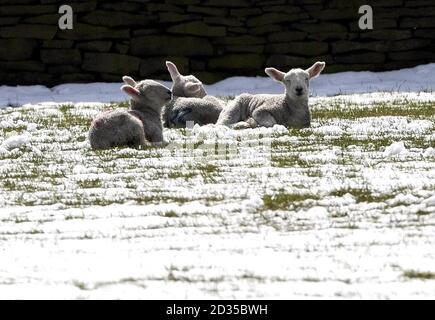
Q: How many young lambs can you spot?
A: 3